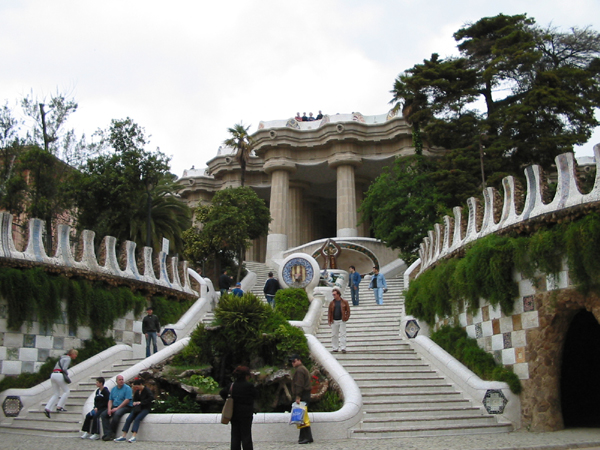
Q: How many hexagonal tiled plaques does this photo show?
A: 4